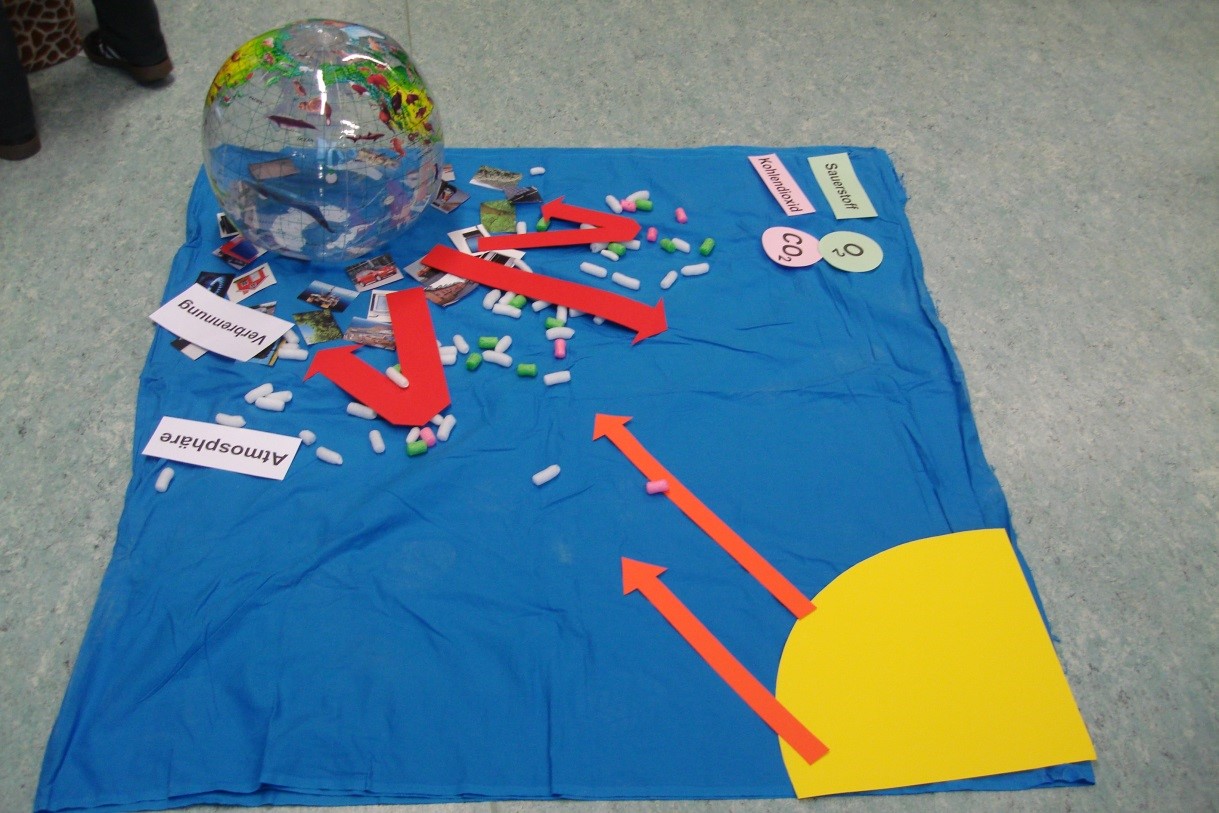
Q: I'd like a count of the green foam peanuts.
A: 12